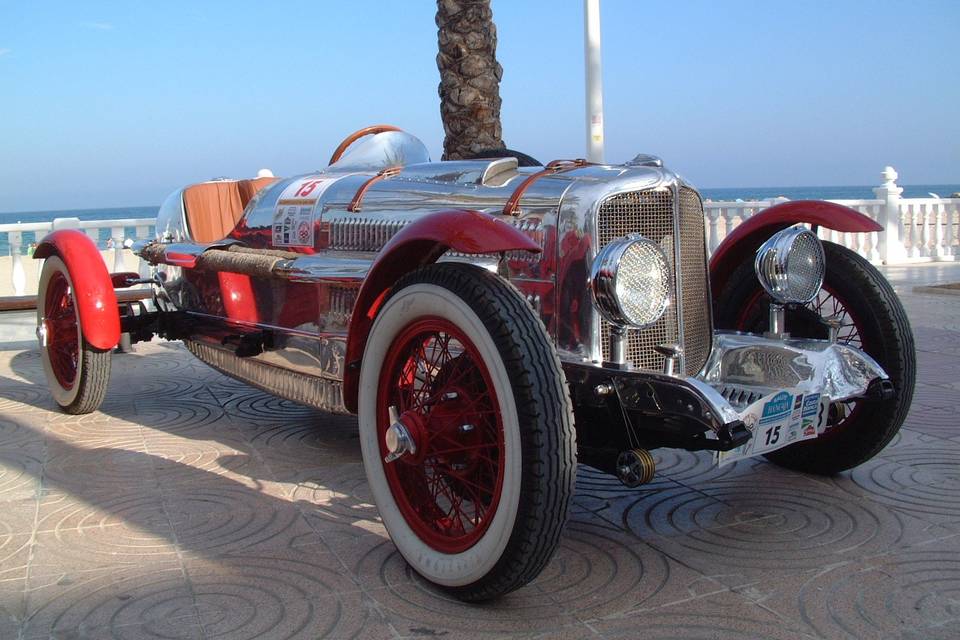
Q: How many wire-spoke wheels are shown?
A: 3